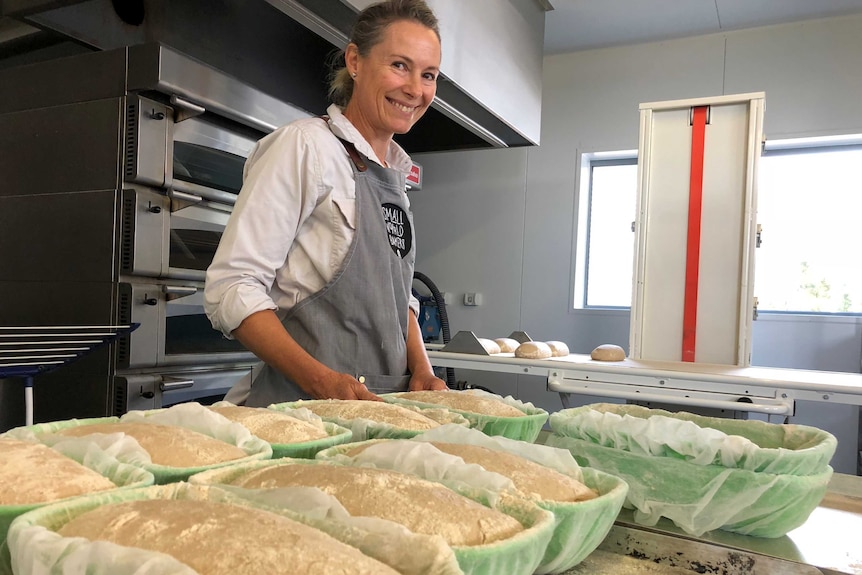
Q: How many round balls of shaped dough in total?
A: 5